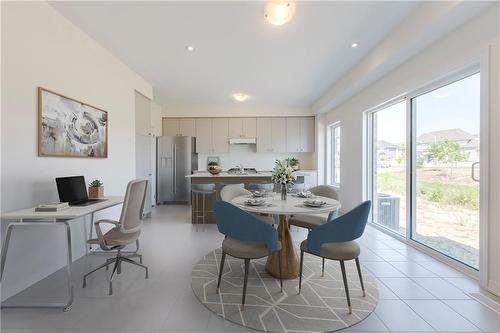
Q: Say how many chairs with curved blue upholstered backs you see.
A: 2